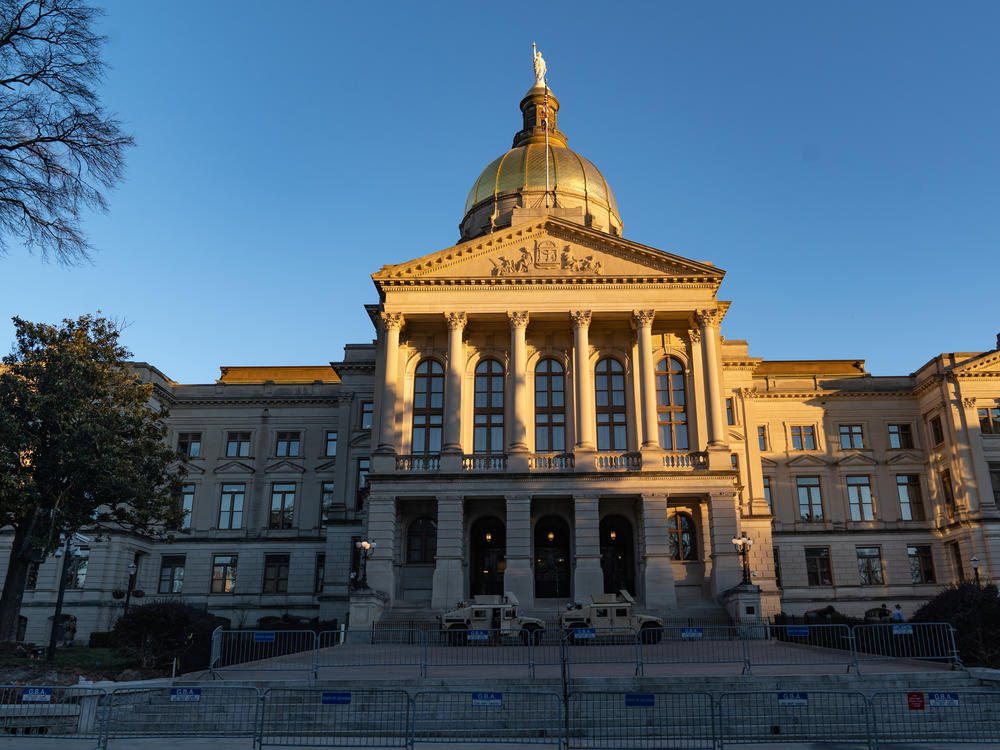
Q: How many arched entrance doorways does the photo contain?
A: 3